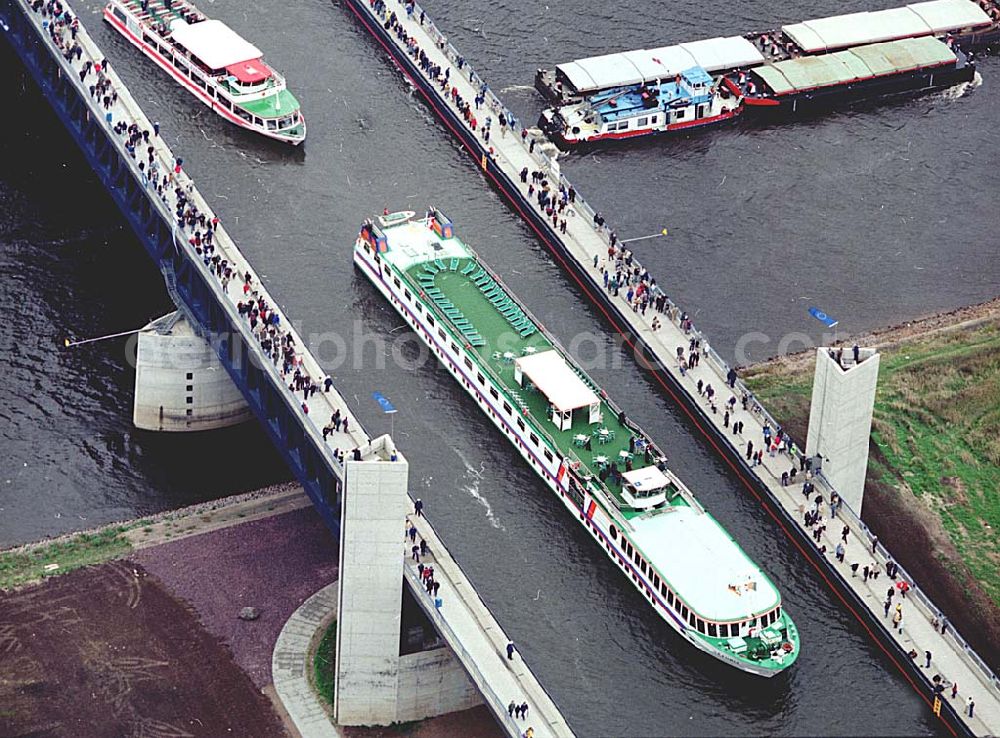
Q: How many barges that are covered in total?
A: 3